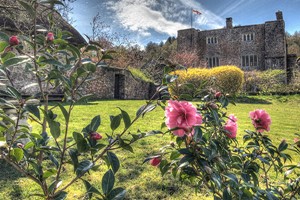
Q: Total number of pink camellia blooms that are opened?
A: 3